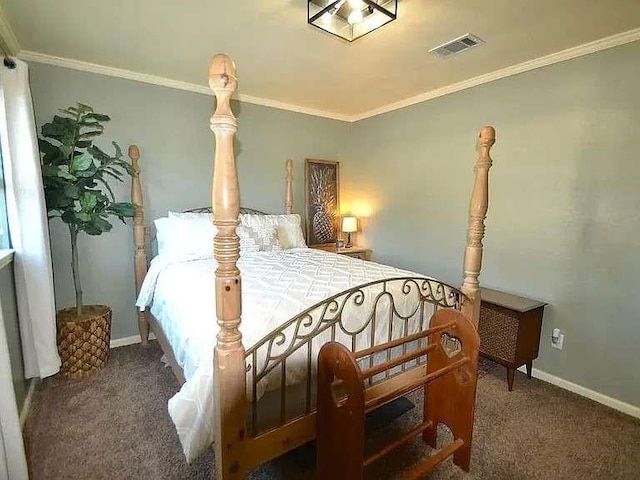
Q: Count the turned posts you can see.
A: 4